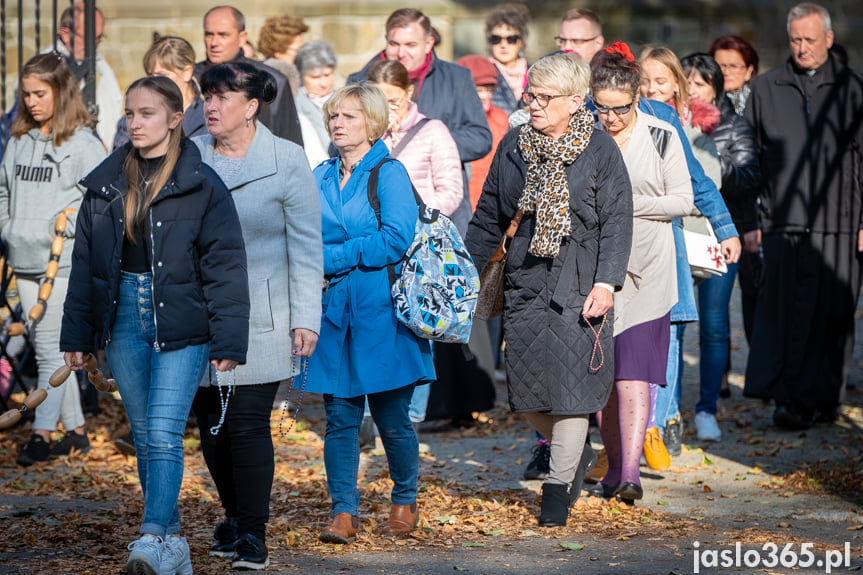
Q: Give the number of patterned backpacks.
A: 1